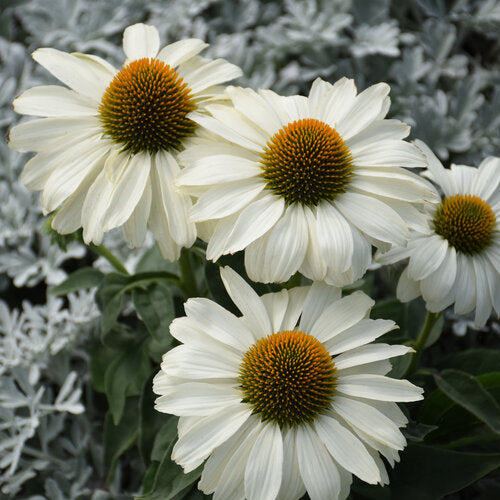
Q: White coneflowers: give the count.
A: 4